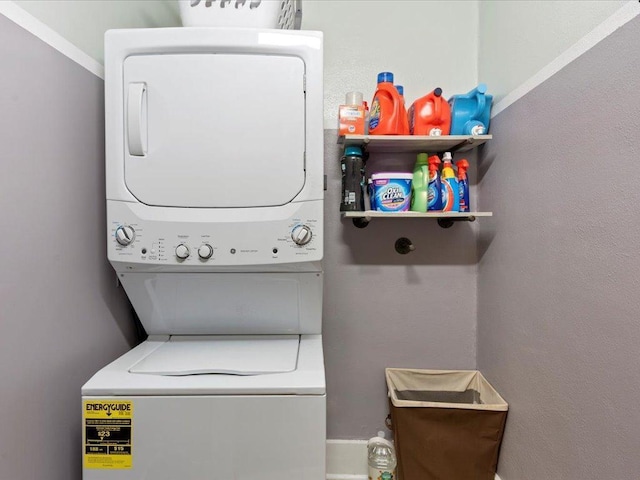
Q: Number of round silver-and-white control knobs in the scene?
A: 4